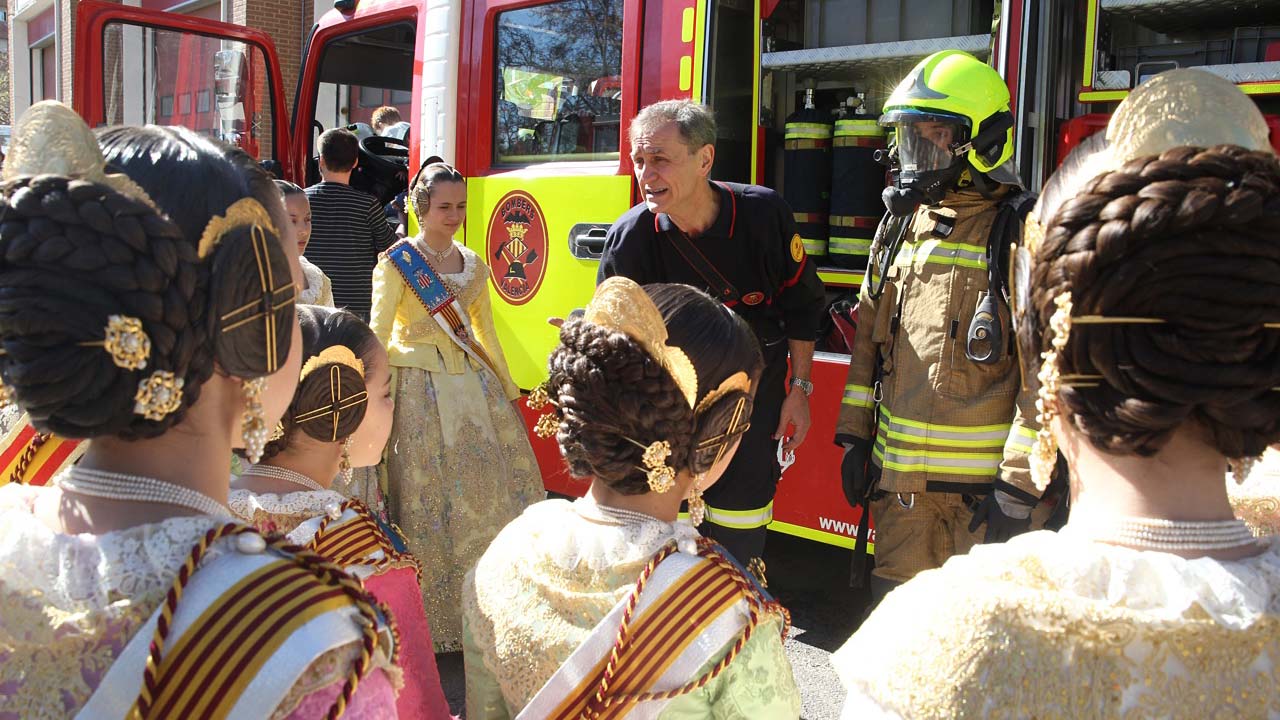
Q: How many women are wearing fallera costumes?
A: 6